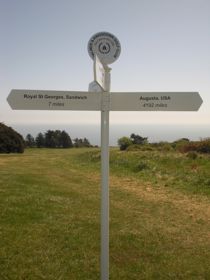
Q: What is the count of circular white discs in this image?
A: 1